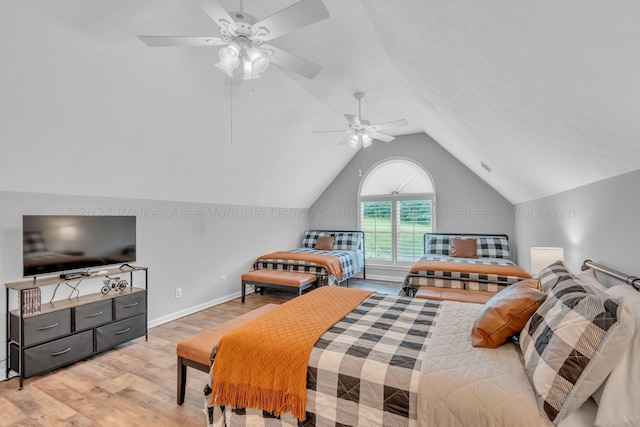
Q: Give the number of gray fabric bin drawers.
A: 5